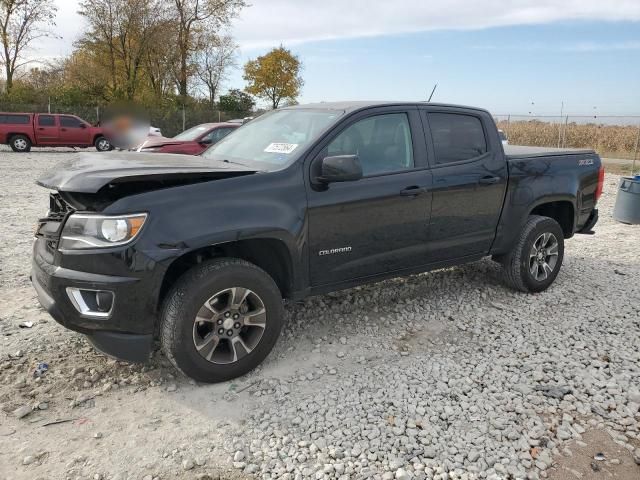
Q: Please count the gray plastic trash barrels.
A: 1